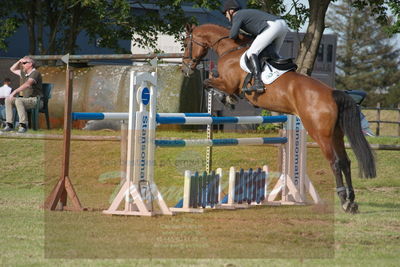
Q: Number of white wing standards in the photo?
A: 2